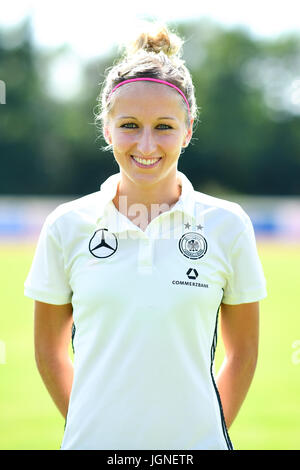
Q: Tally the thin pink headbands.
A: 1